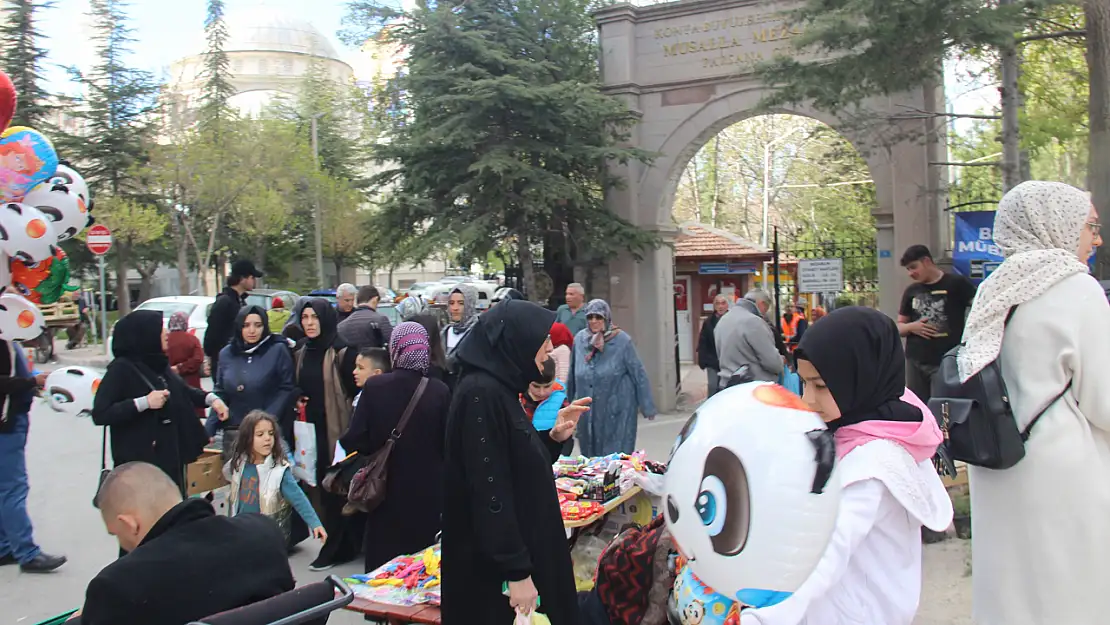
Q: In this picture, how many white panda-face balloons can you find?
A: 6